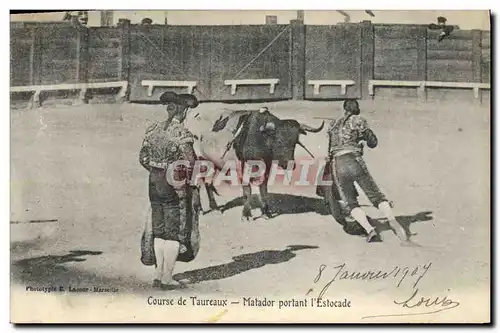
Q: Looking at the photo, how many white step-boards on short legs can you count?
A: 5